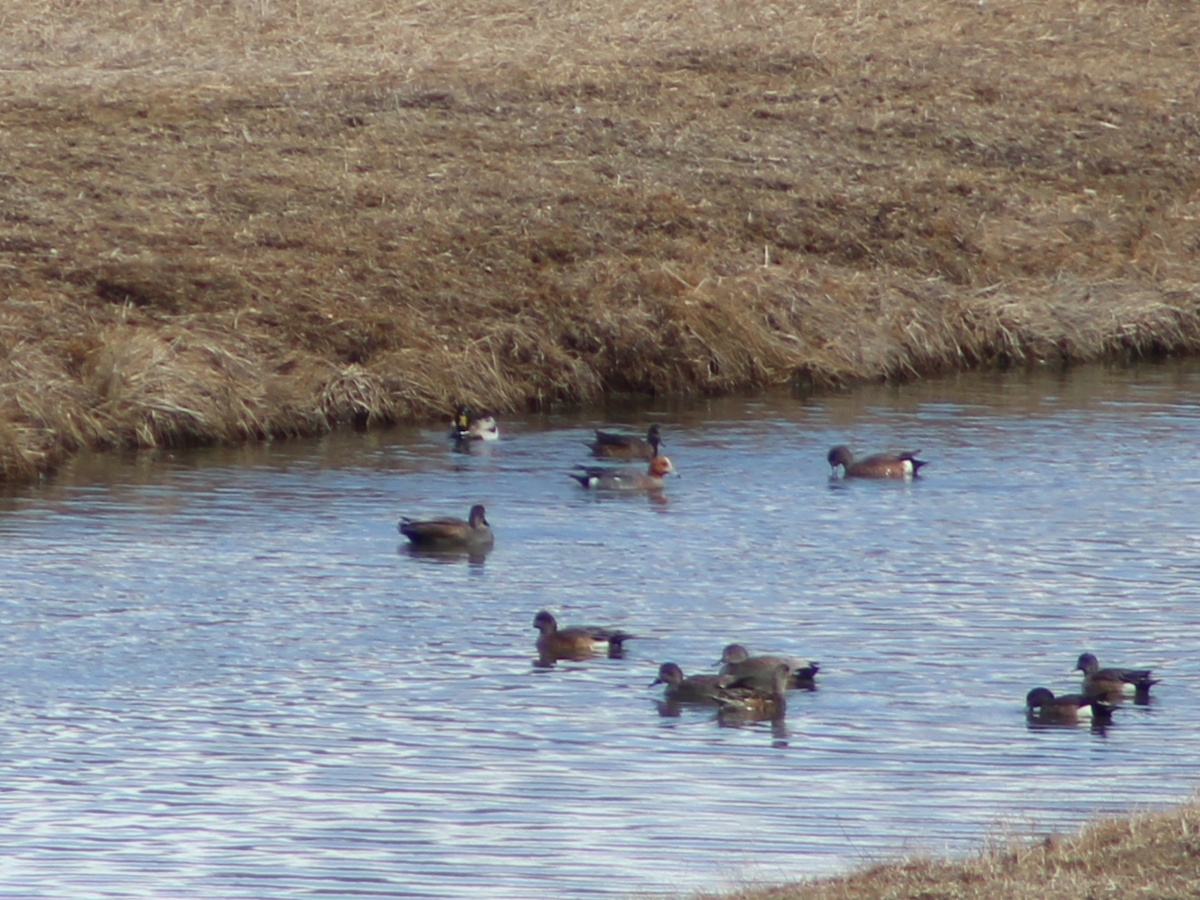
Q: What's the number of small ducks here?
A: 11